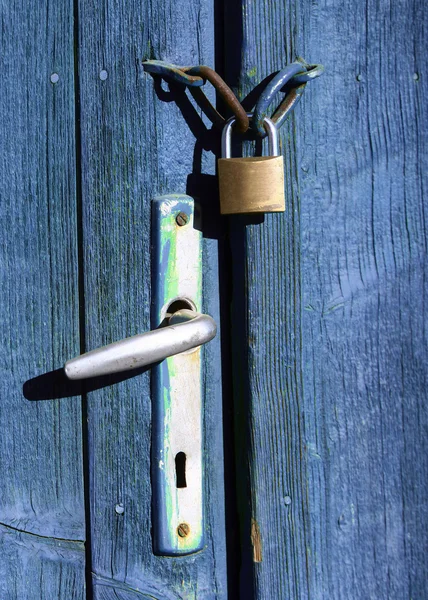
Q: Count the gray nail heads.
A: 6